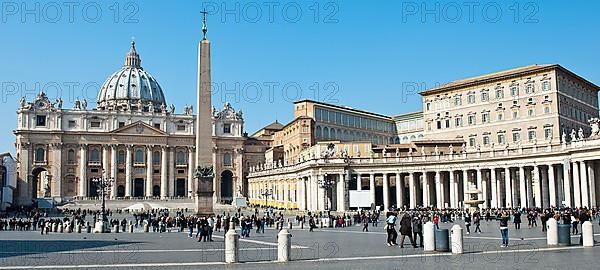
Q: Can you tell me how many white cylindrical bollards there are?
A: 6